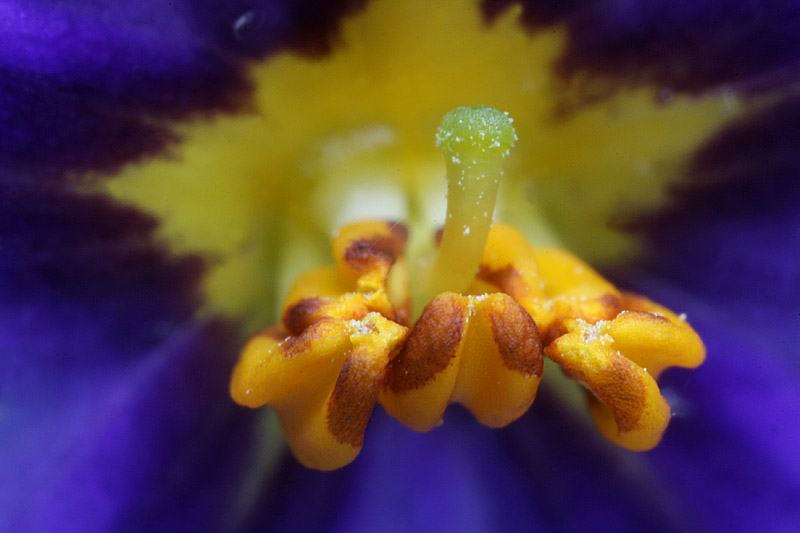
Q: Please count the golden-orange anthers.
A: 5